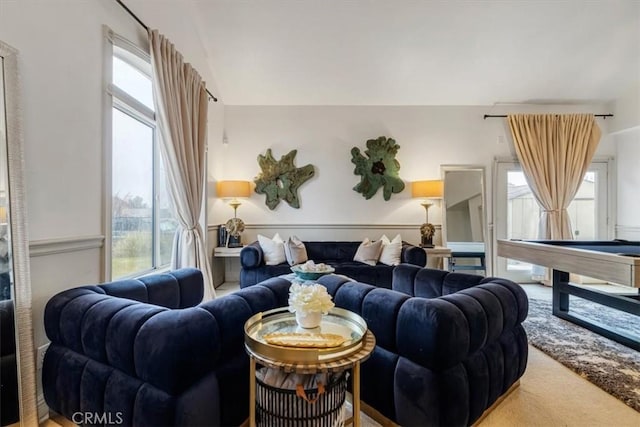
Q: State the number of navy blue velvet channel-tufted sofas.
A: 3